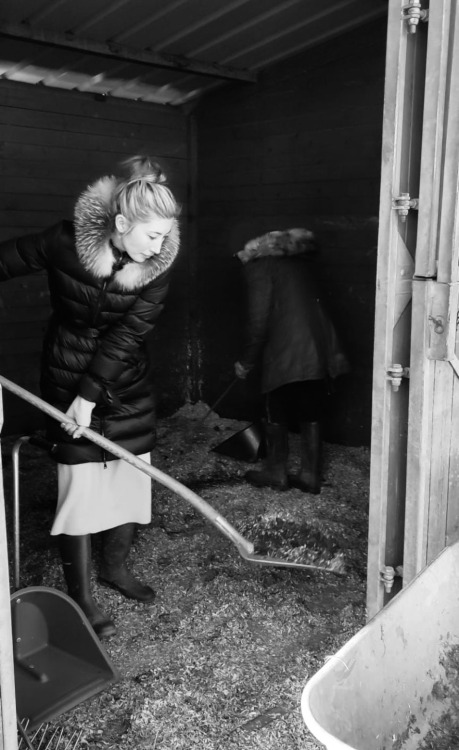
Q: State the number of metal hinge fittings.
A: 4